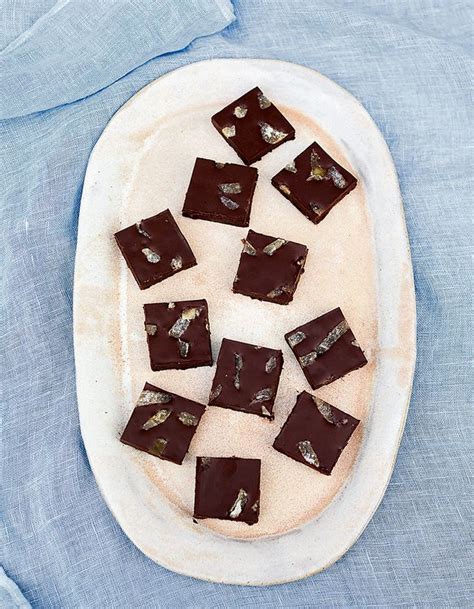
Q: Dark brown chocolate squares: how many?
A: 11